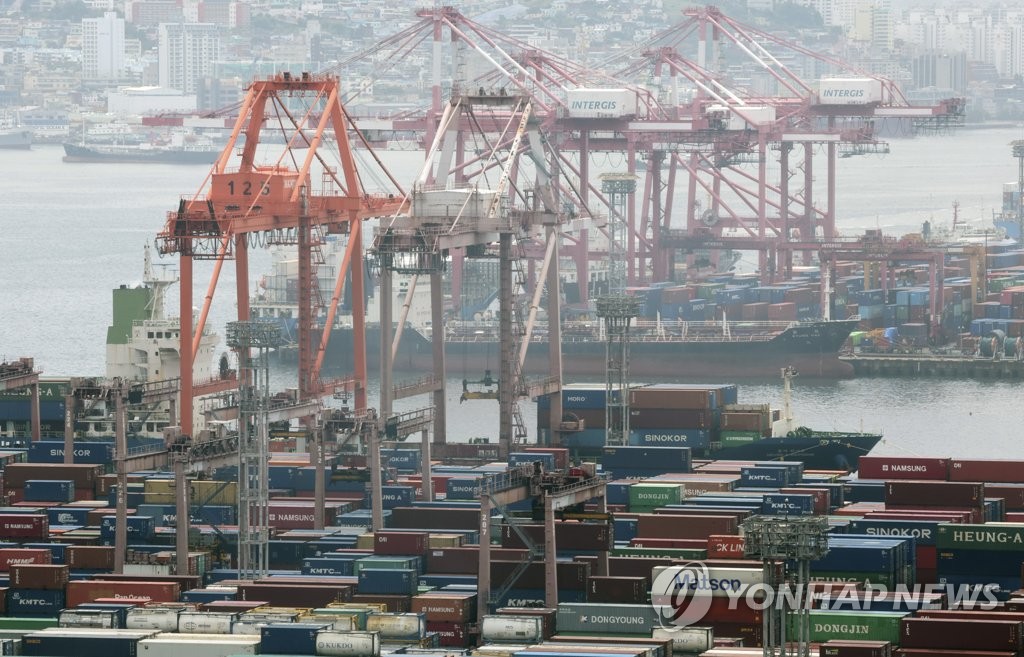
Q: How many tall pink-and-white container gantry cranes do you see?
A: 4